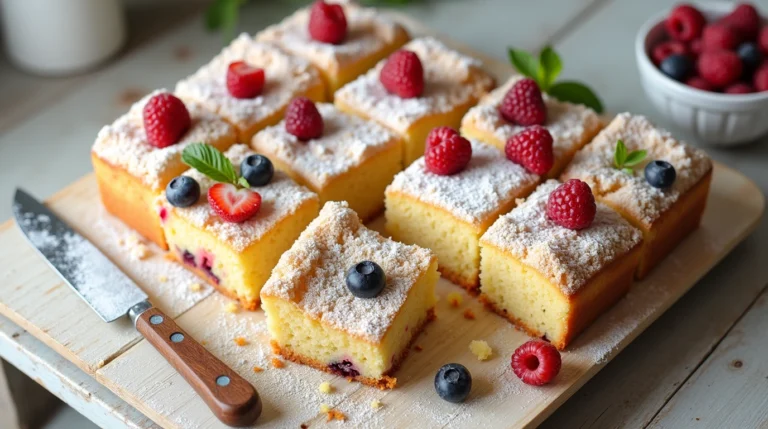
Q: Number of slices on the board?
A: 11